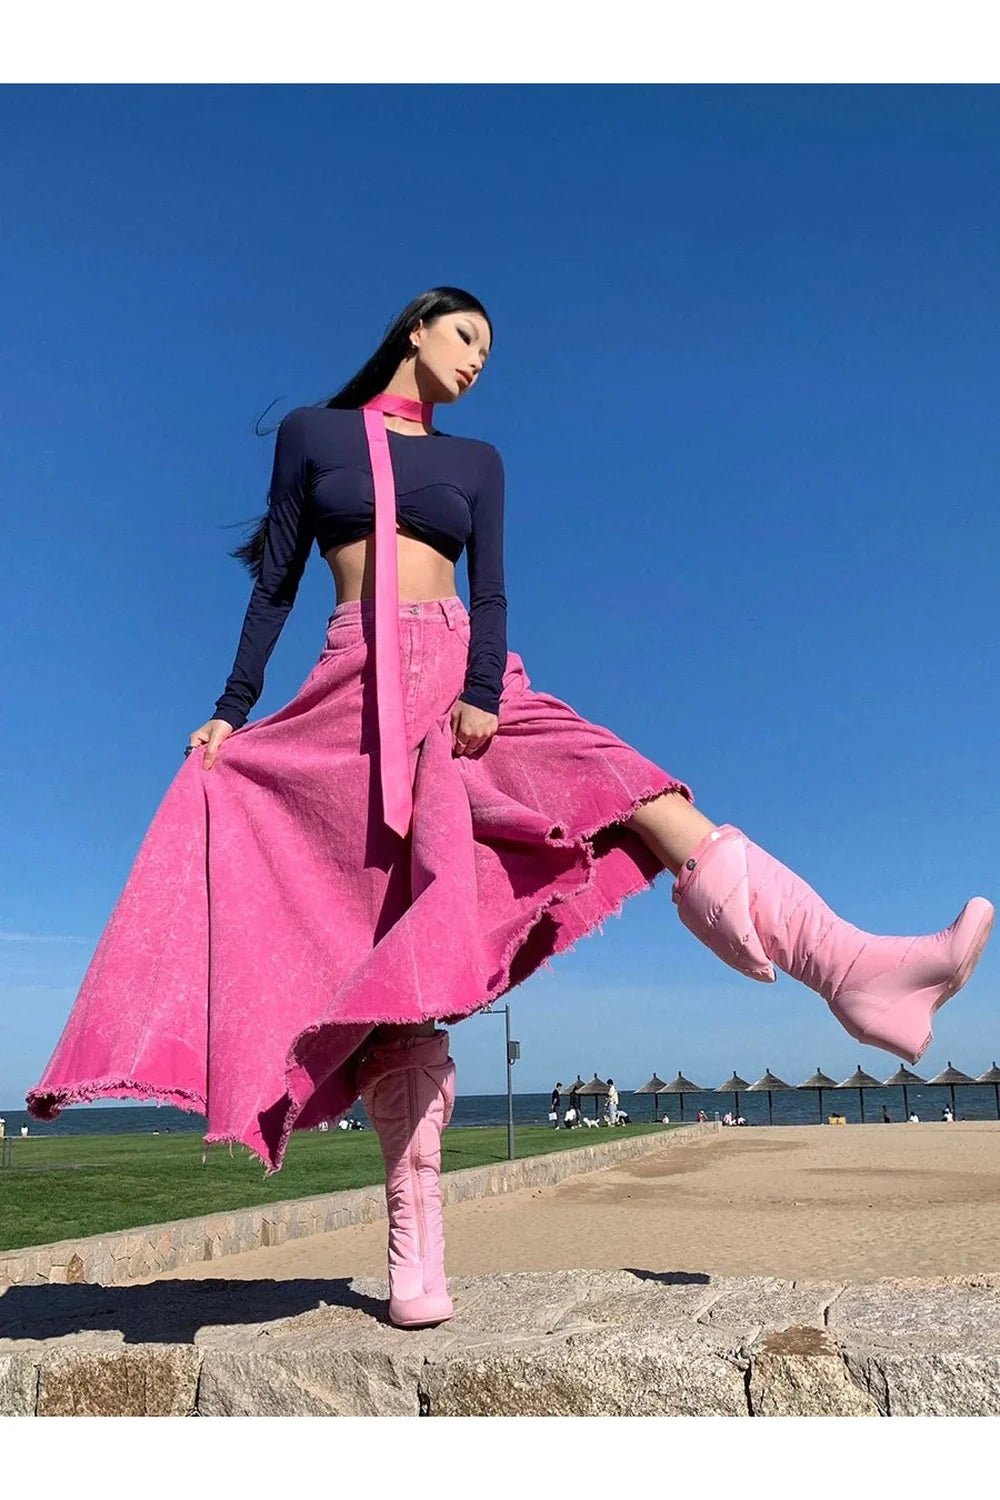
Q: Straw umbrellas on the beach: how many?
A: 11